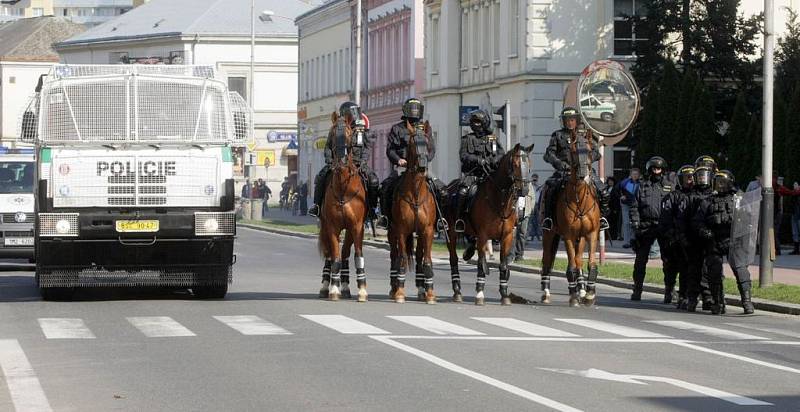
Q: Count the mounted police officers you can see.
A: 4